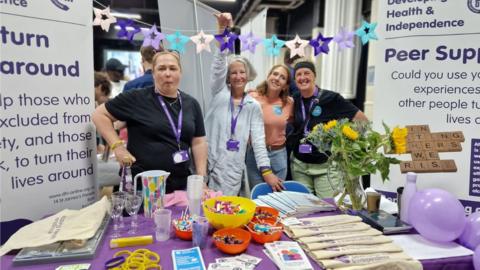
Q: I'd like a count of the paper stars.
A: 12